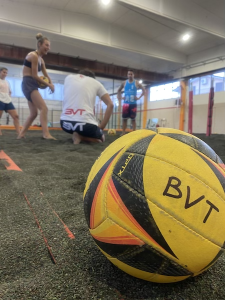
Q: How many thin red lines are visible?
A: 2